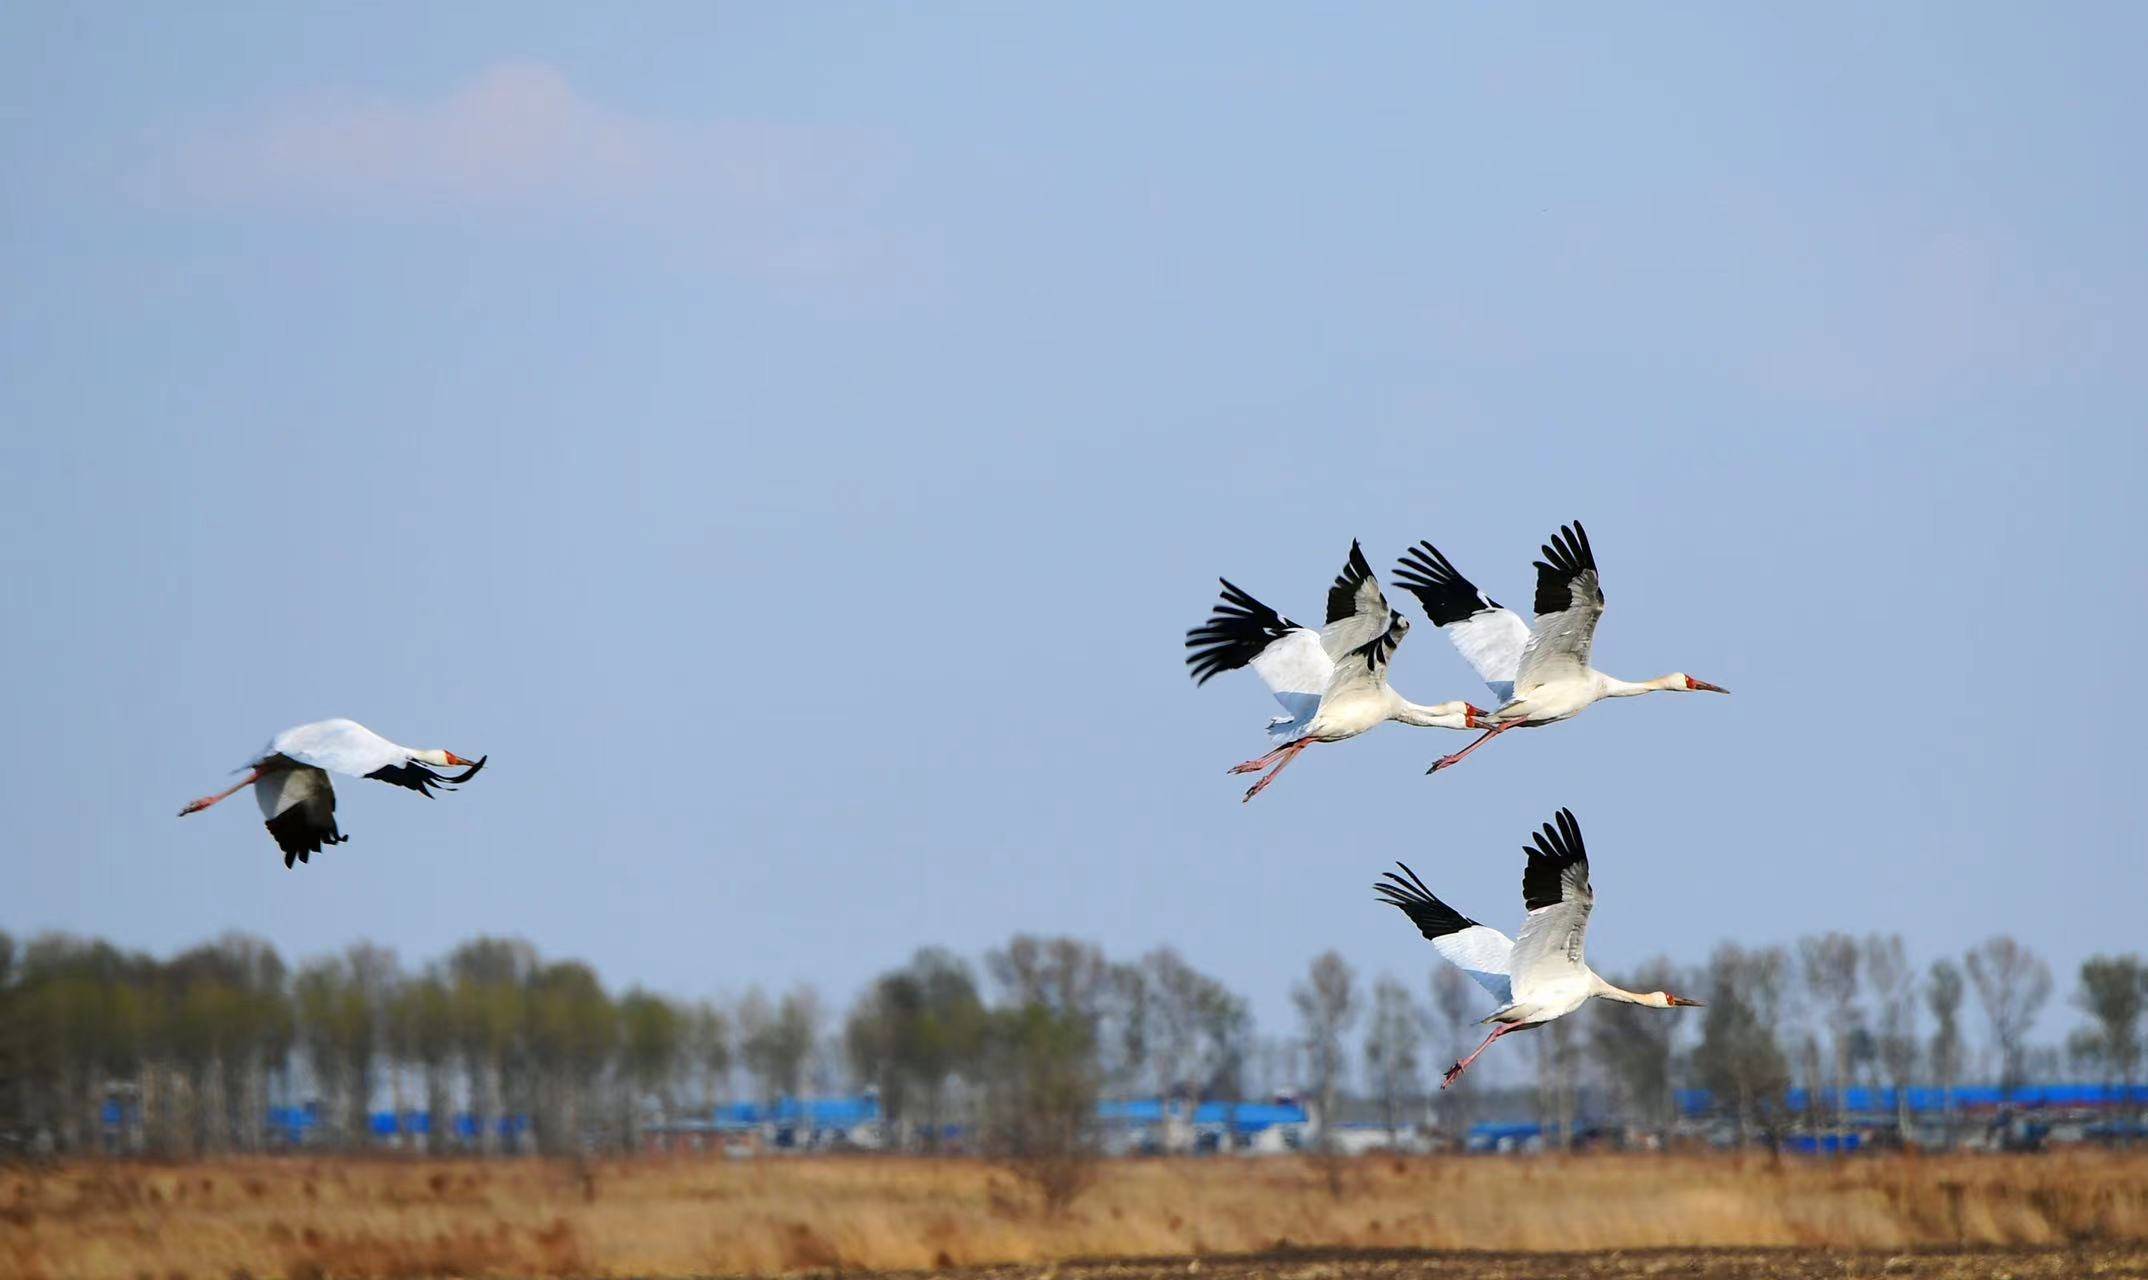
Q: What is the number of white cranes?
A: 5